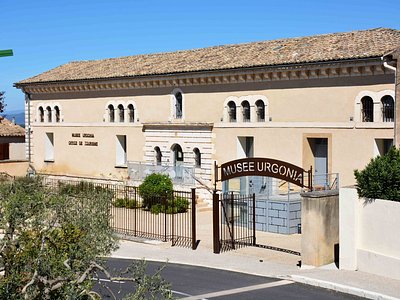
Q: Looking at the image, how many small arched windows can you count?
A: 14